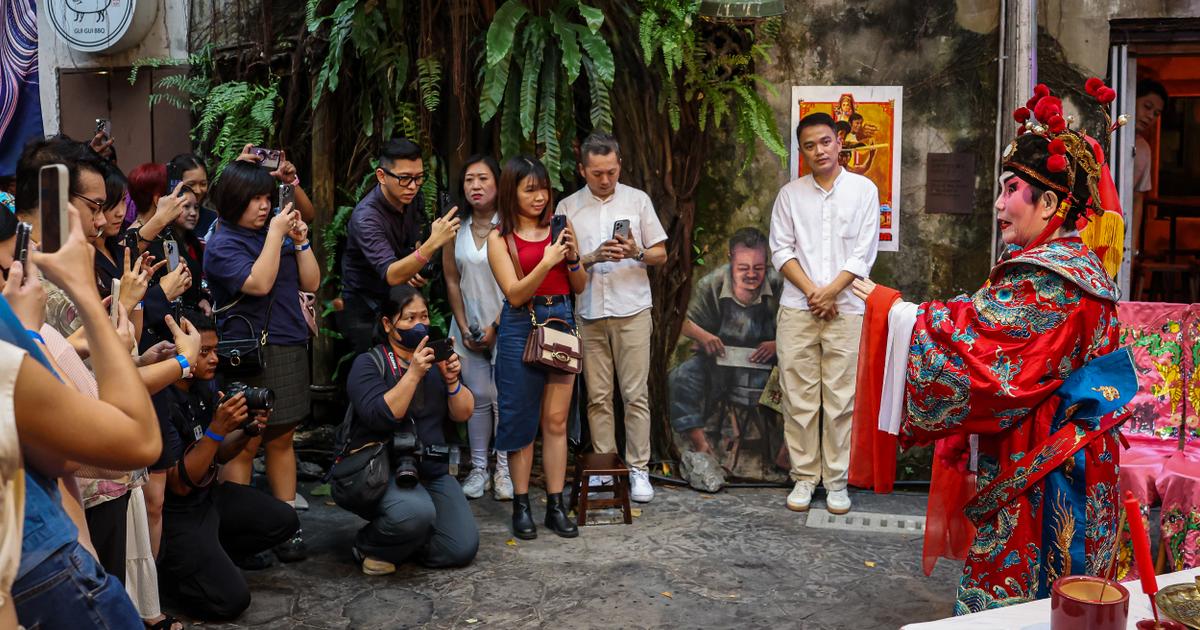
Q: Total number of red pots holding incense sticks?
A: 1